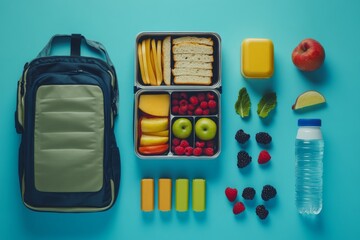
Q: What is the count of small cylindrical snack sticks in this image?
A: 4